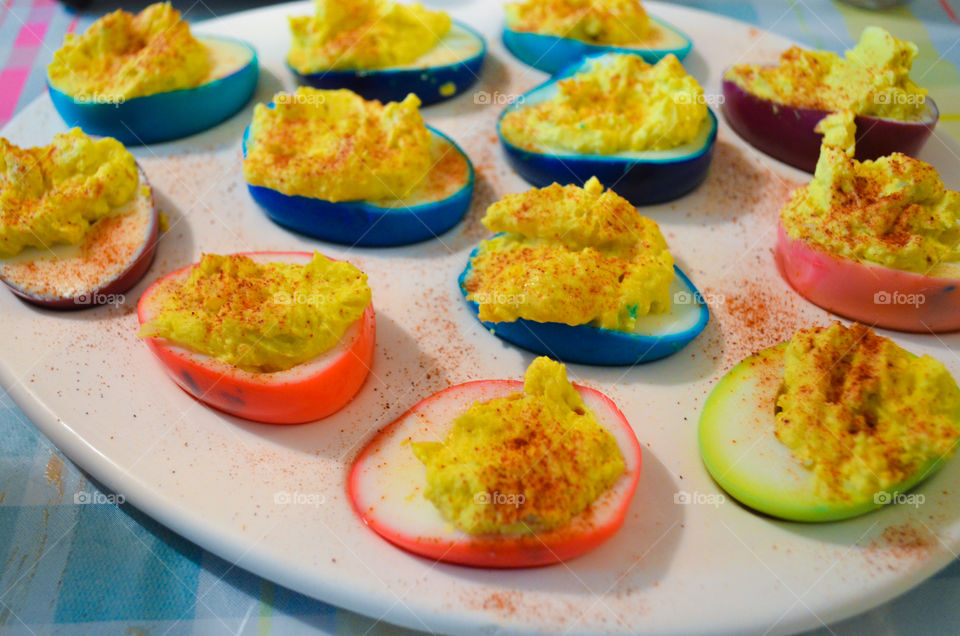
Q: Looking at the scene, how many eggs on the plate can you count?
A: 12